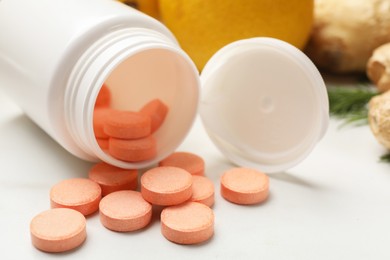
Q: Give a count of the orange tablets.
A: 15